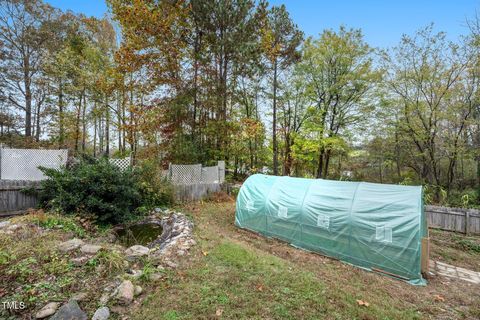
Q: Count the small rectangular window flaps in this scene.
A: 4